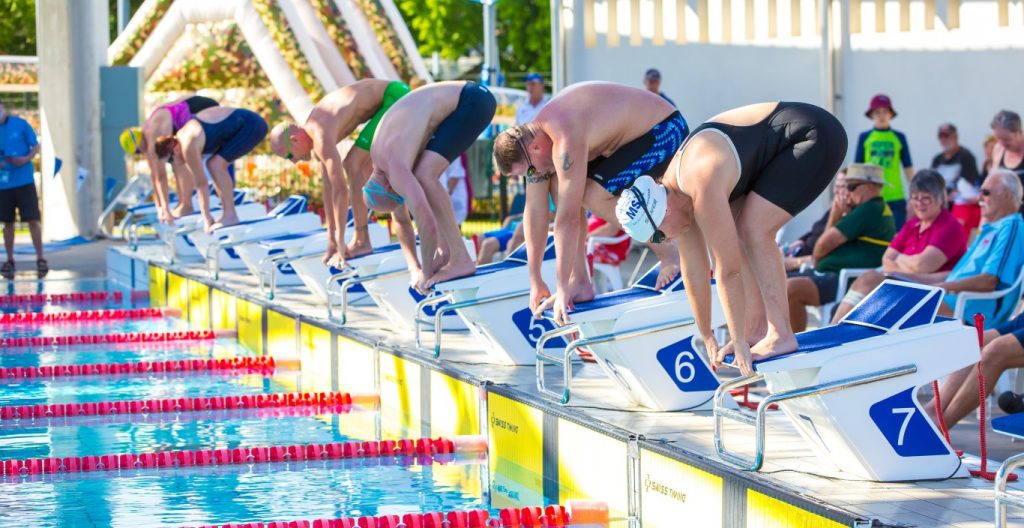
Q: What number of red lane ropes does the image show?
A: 7